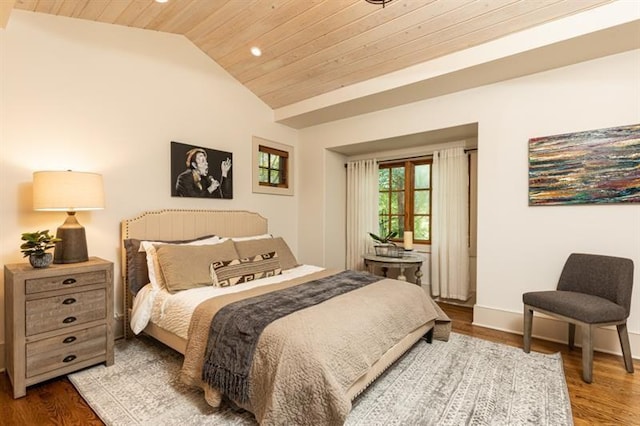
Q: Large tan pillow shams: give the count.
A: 2